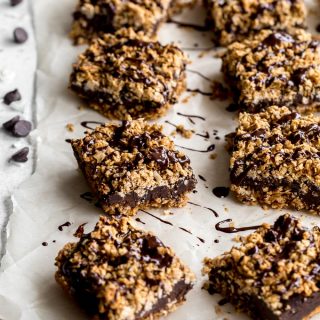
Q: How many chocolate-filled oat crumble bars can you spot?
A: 8